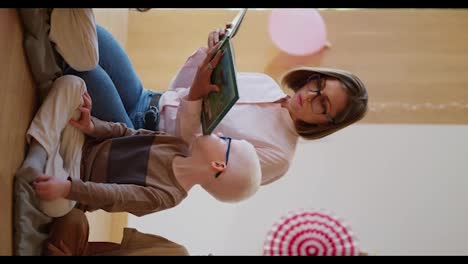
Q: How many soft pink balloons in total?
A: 1